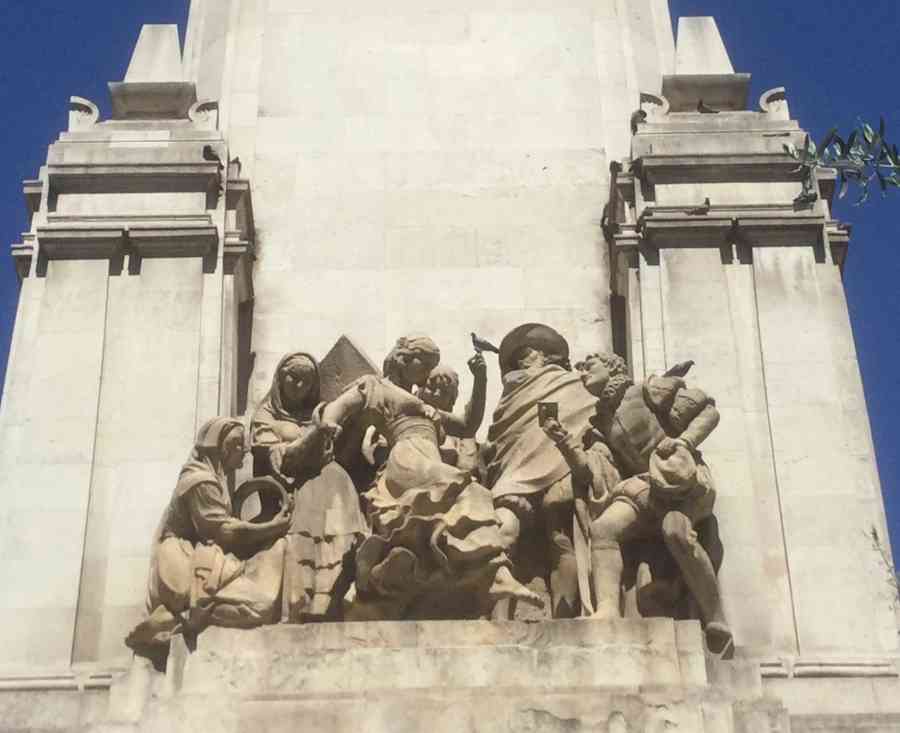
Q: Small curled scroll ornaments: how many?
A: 4